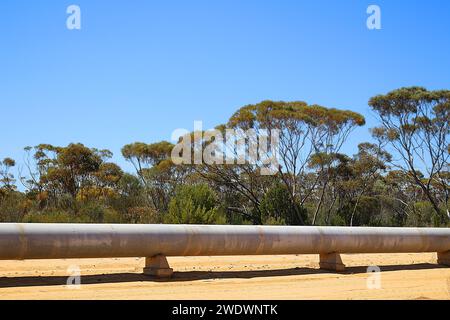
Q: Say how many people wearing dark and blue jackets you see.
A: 0